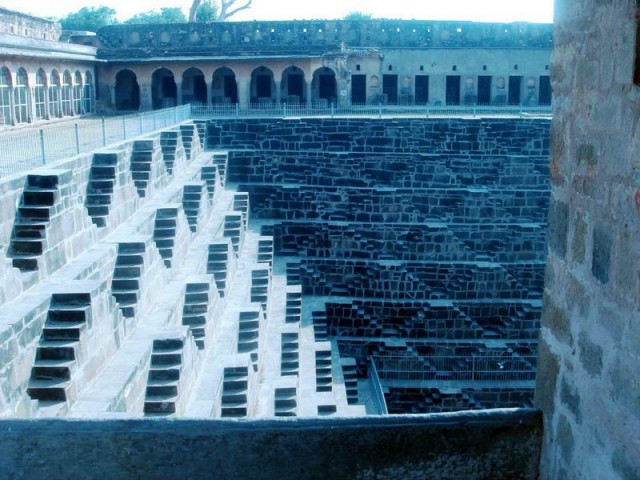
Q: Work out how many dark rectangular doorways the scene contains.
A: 7